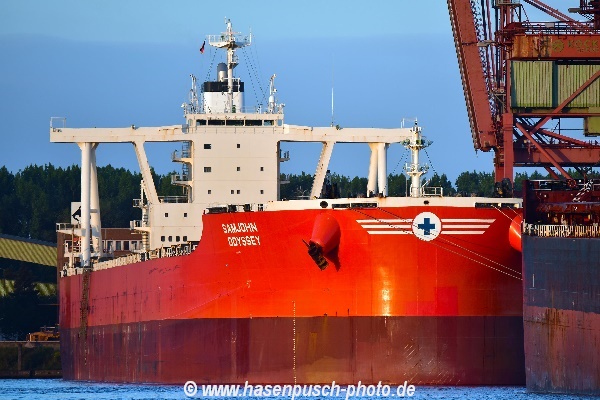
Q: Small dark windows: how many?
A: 15